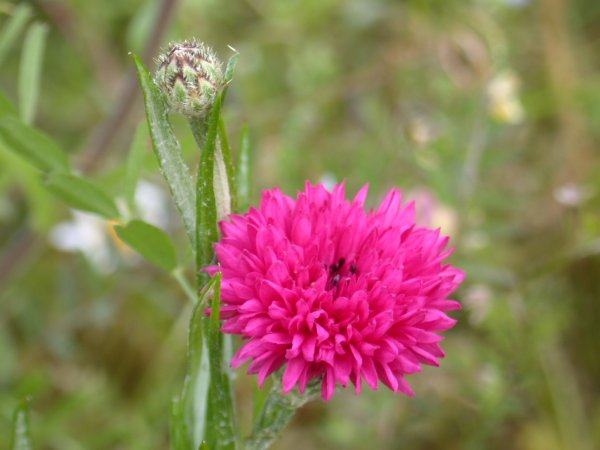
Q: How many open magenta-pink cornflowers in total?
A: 1